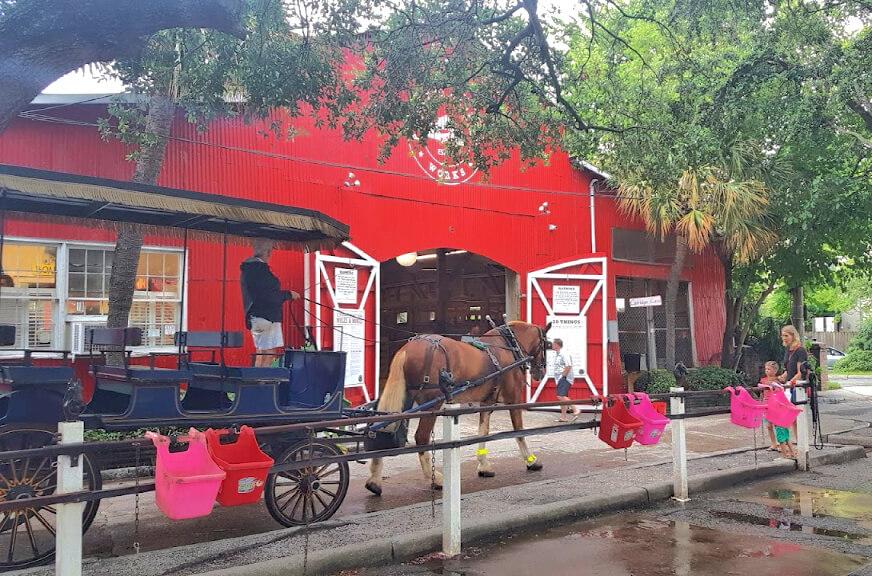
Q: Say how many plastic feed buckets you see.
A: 6